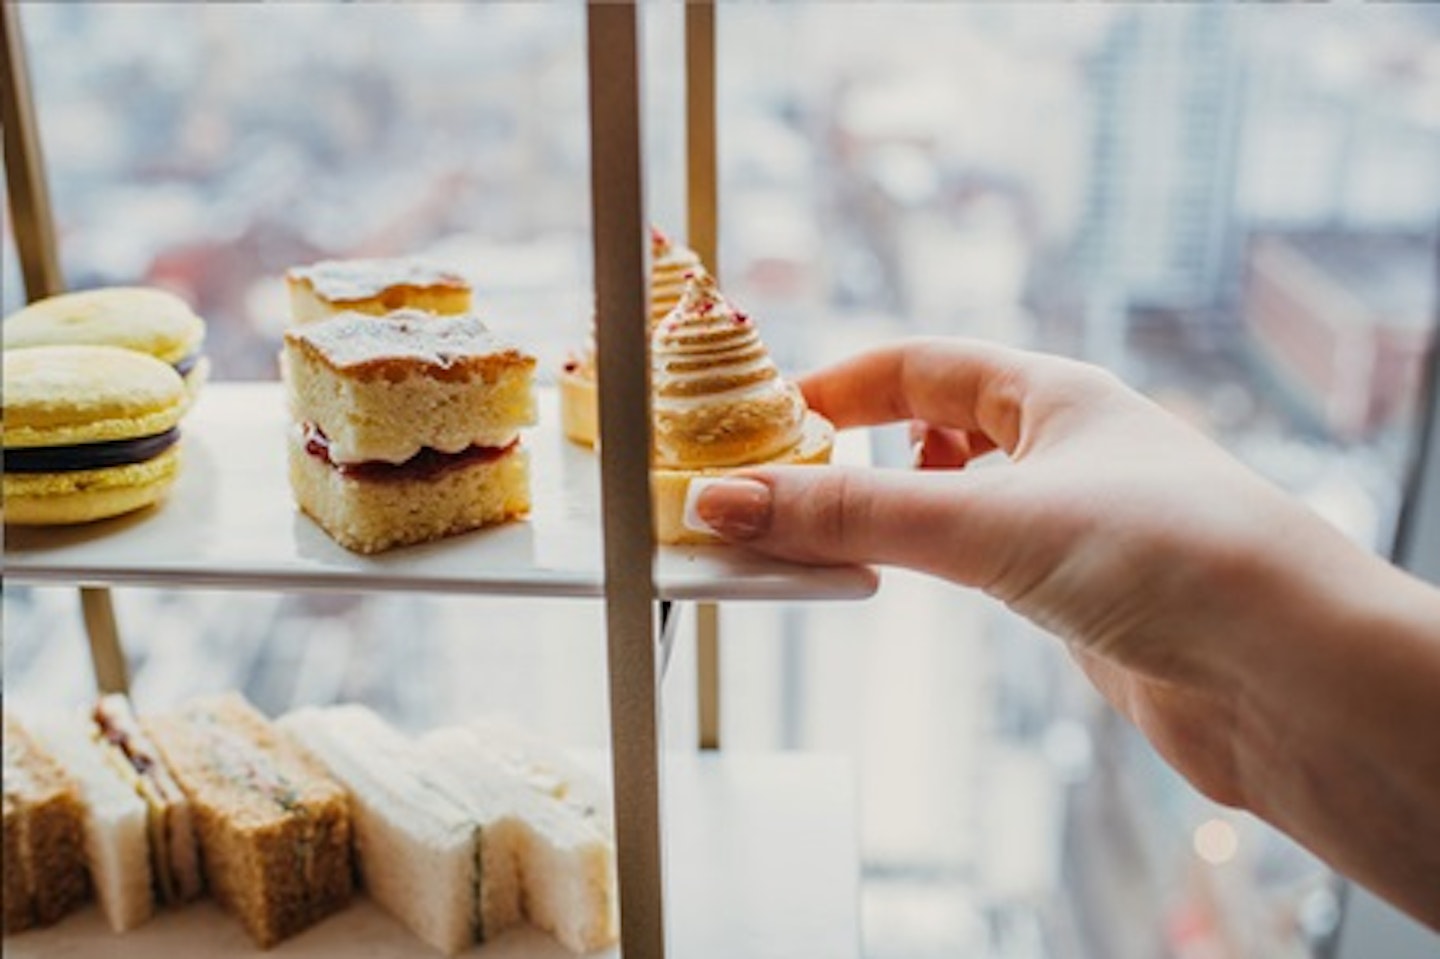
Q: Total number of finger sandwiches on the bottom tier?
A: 5